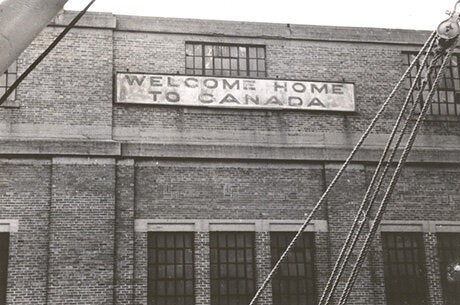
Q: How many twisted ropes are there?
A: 4